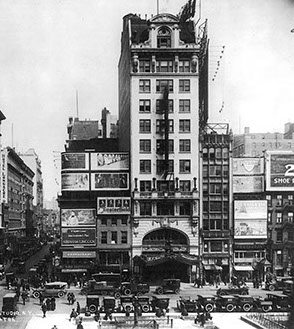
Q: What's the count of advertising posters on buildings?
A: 12